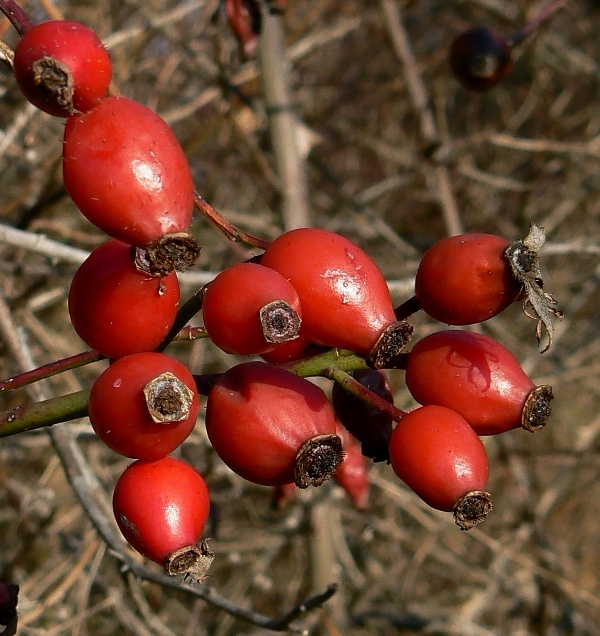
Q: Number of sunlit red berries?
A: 11